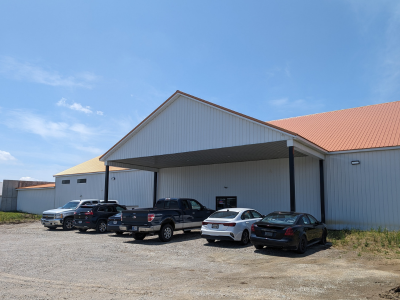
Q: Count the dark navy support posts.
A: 4